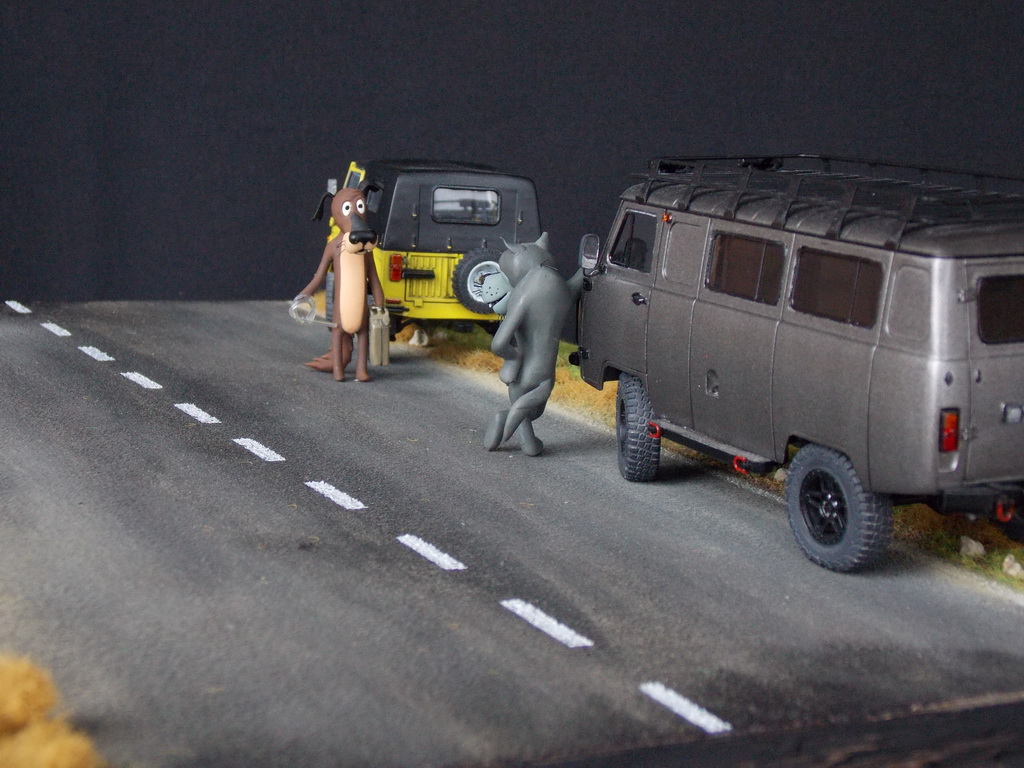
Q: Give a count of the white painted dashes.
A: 10